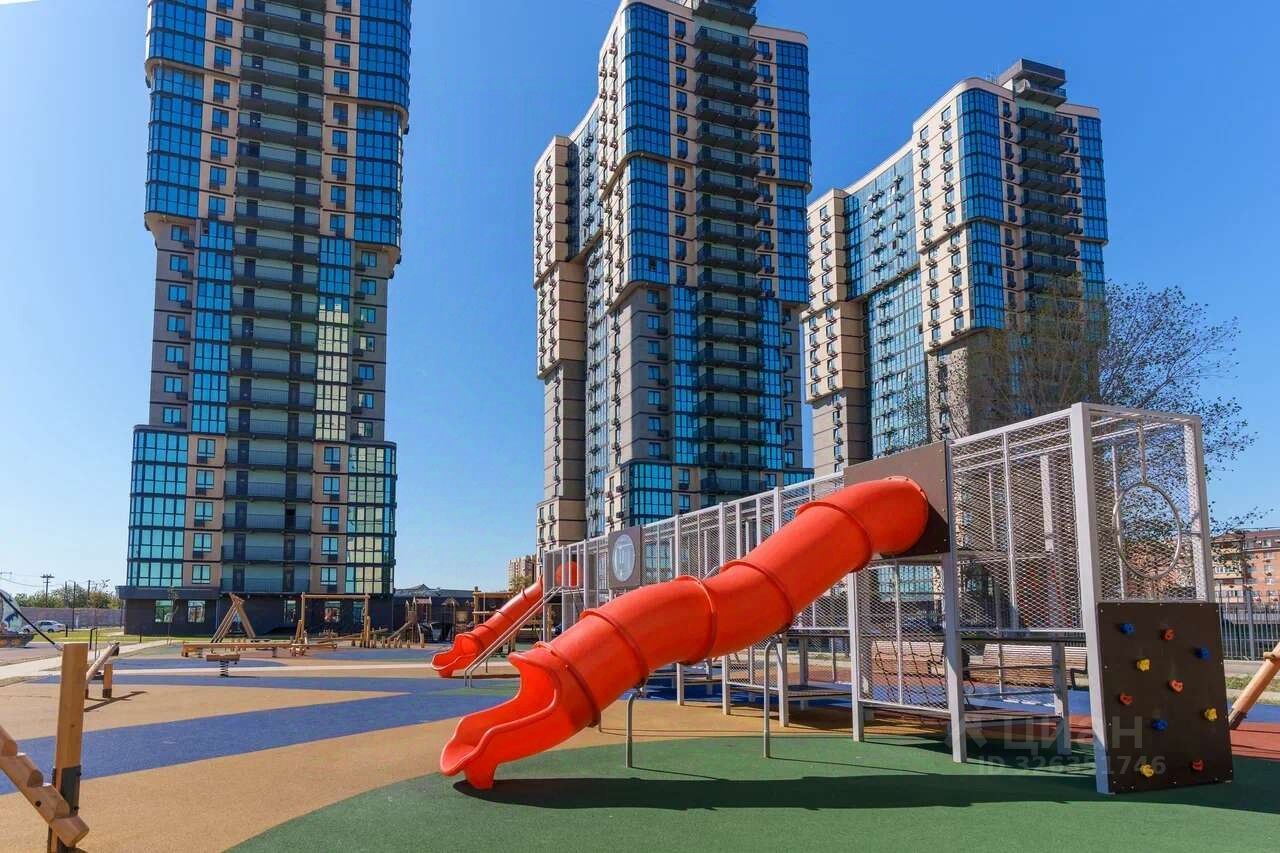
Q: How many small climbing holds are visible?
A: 10